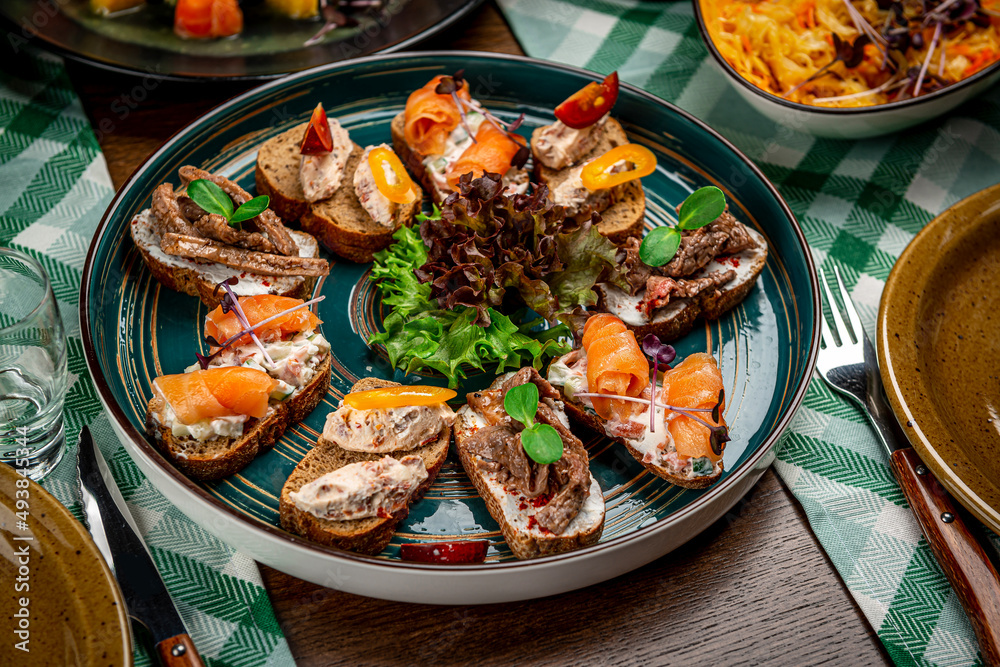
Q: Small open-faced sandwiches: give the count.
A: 9